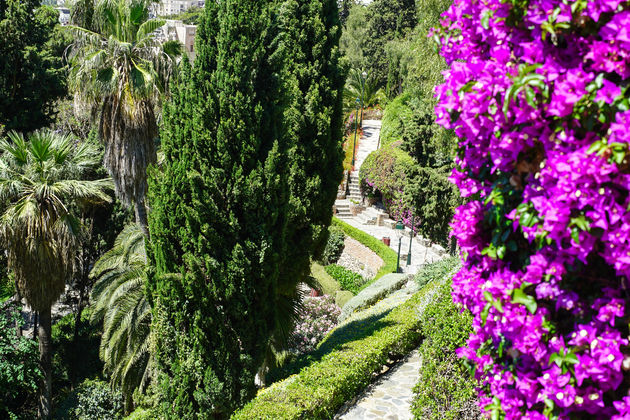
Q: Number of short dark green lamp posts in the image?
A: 2